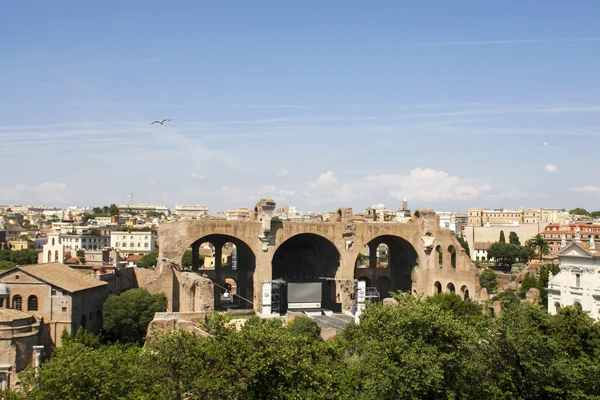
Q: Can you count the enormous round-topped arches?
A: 3